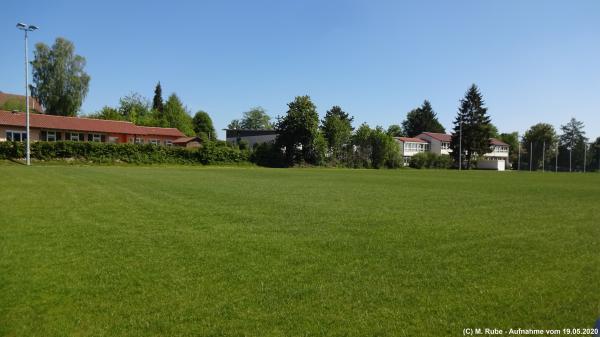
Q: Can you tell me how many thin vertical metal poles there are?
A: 8